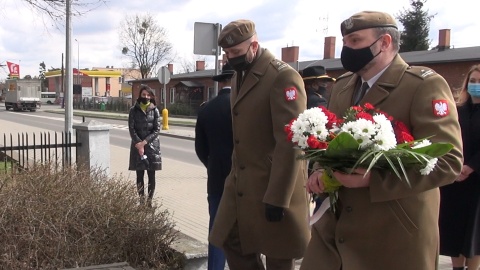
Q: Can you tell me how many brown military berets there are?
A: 2